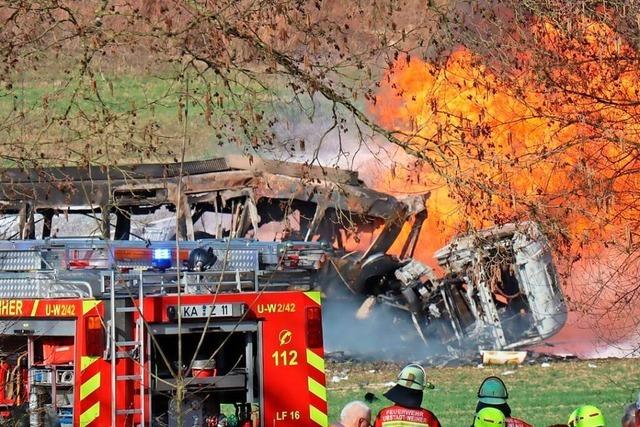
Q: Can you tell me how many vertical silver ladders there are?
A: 1